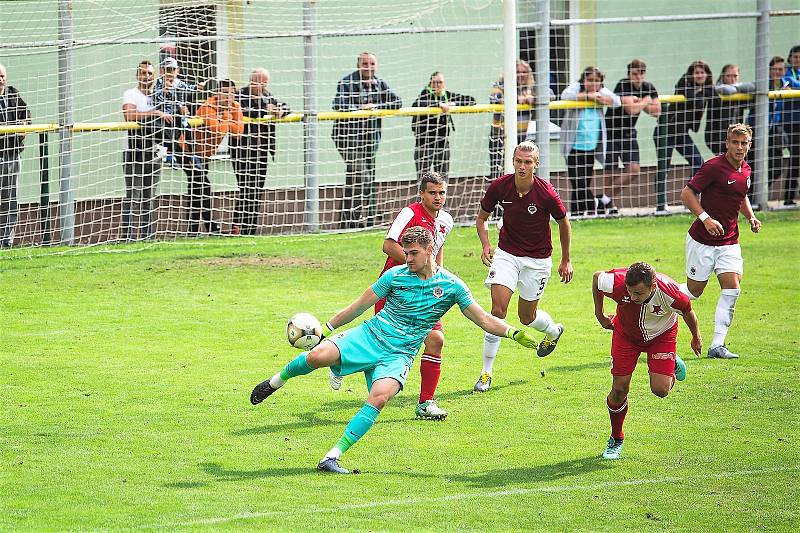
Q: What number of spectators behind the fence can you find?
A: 14